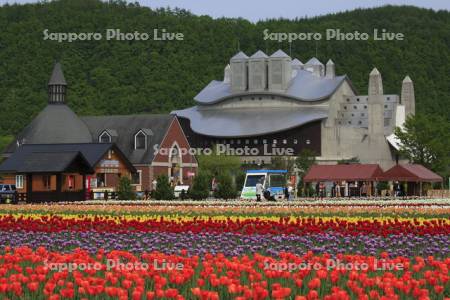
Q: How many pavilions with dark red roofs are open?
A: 2